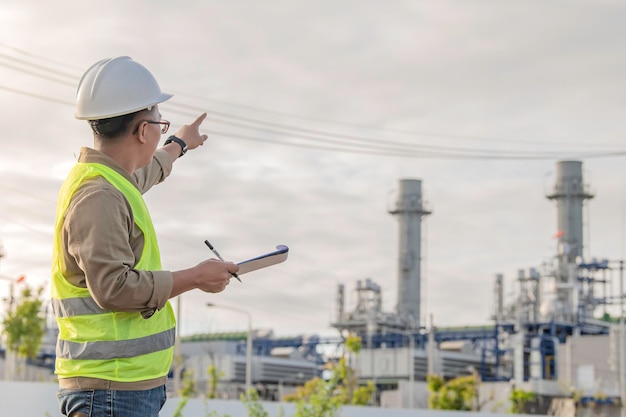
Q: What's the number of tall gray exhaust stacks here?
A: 2